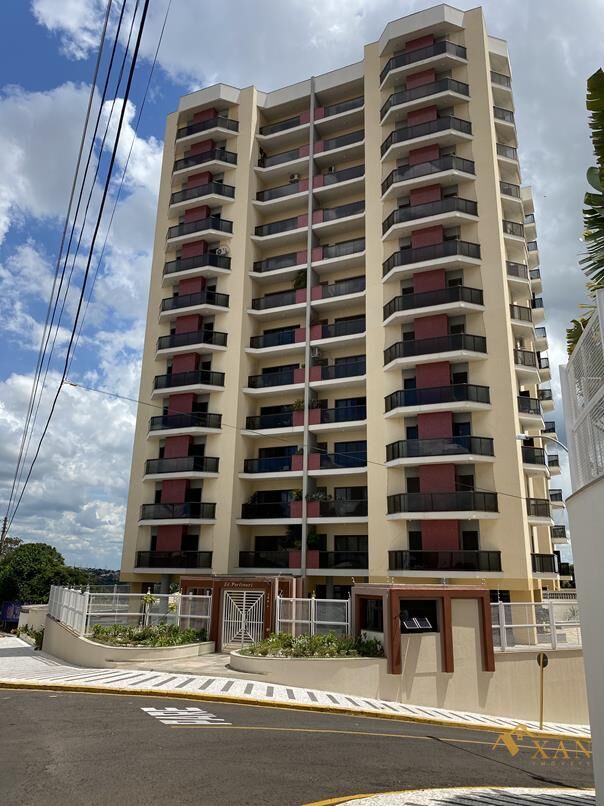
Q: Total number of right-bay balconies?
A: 12